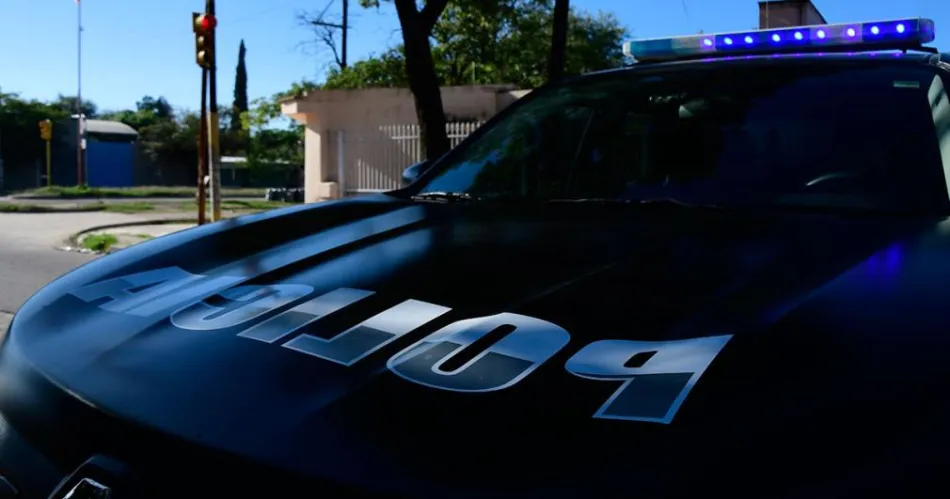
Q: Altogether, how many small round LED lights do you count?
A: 9